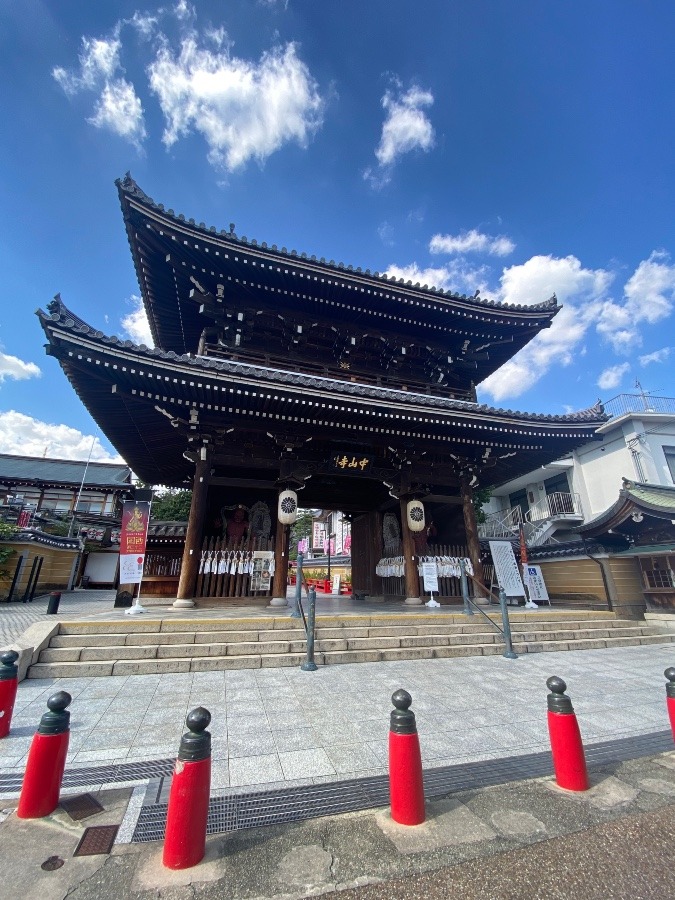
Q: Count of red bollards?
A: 6